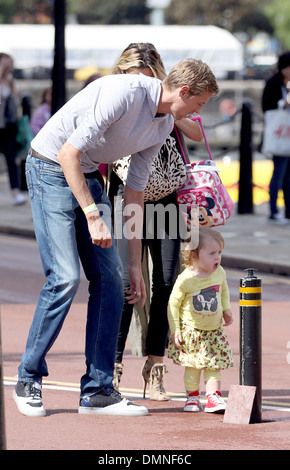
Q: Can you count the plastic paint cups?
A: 0